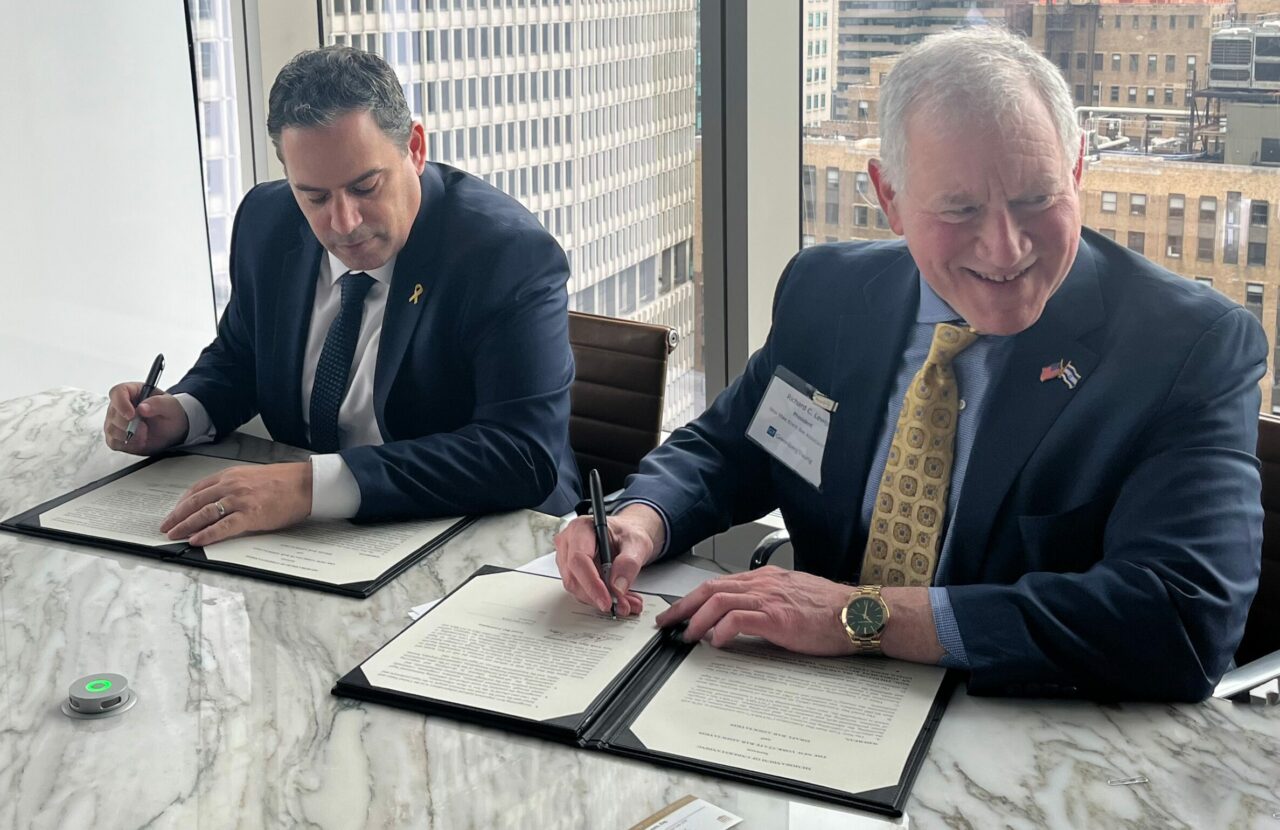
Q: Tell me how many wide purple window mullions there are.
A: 0